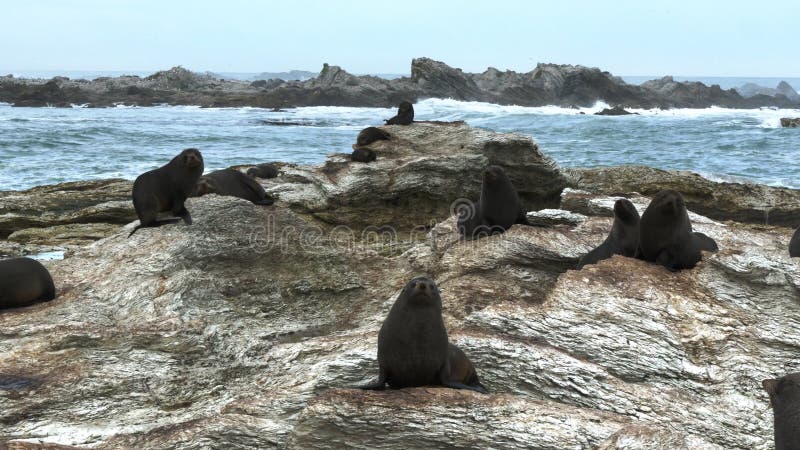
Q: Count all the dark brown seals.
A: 13